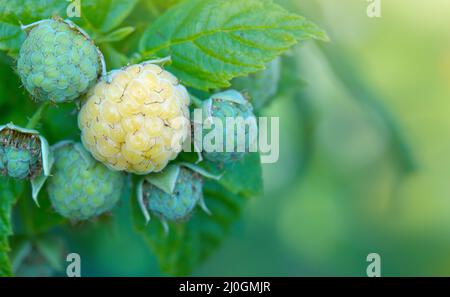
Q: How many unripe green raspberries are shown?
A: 5